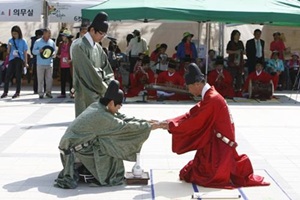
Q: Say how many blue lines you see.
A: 4